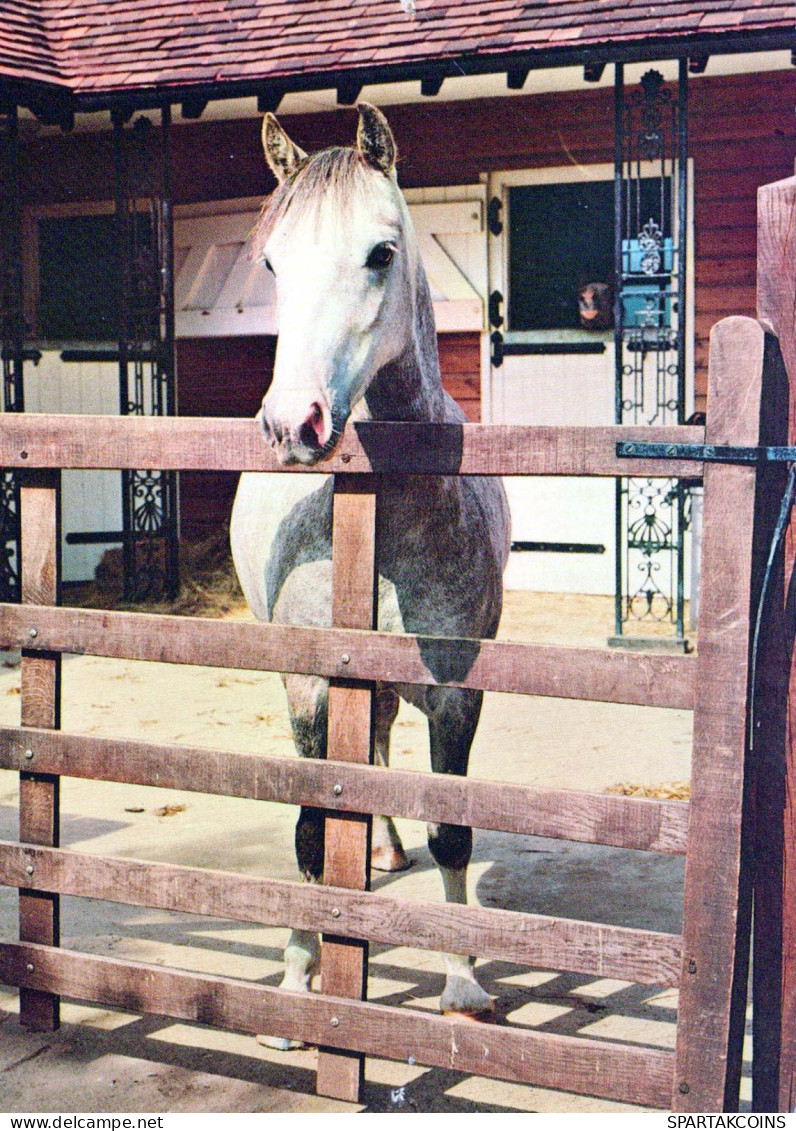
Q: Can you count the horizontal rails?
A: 5